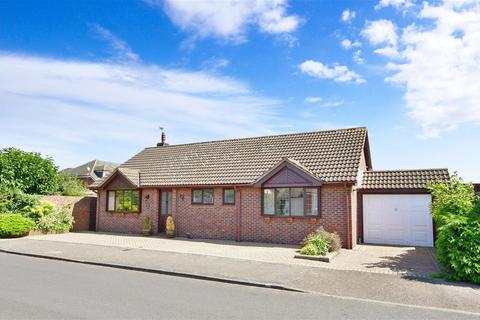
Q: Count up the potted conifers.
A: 2